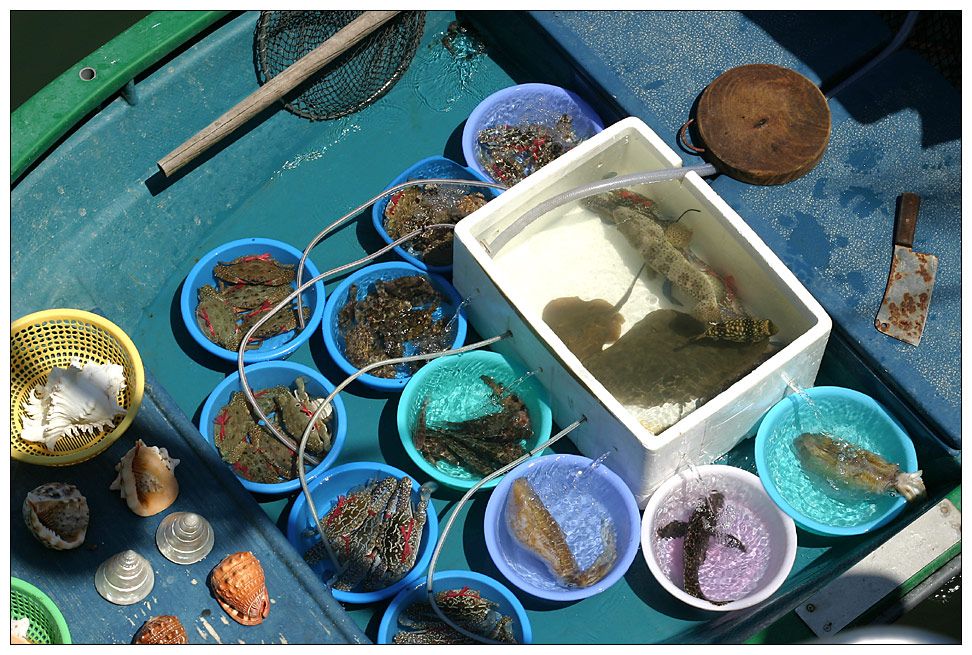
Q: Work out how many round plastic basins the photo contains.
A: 11